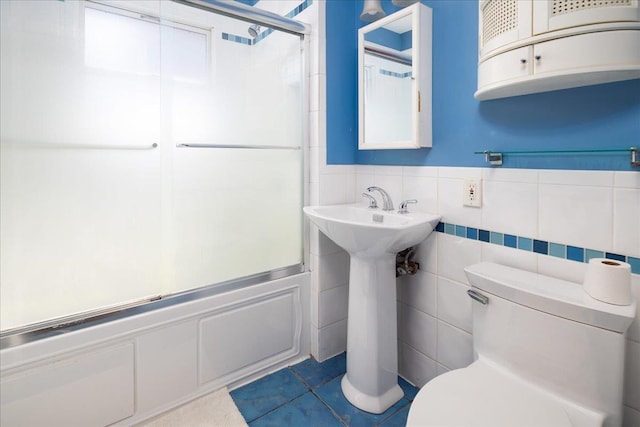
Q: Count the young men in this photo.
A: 0